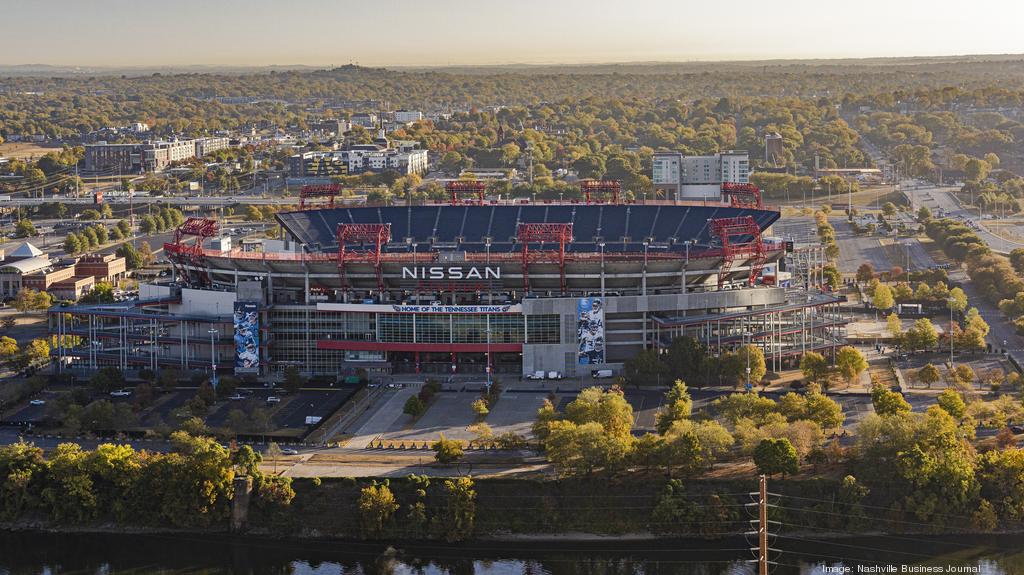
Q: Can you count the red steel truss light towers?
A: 8